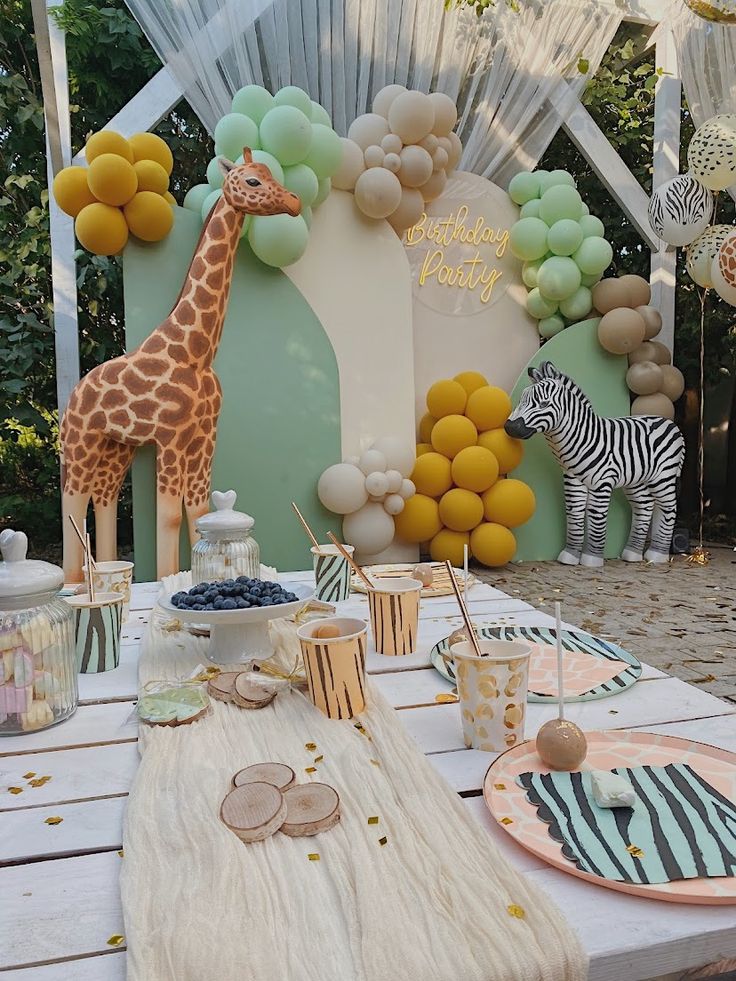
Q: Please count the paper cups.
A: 6